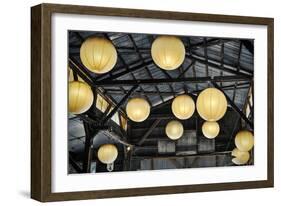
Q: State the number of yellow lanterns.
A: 11